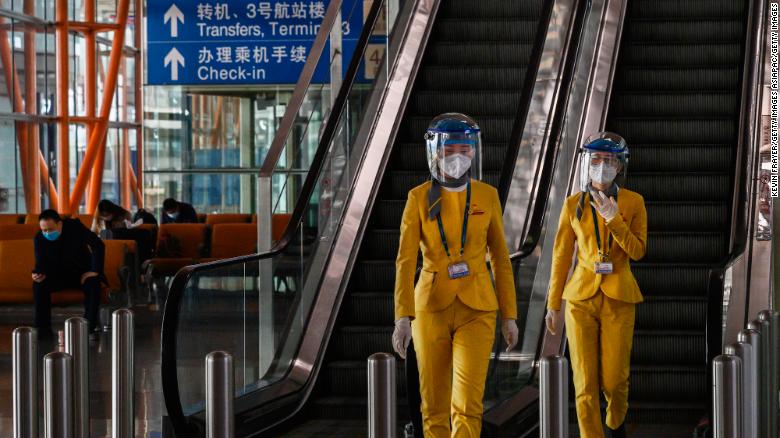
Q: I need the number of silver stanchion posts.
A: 12